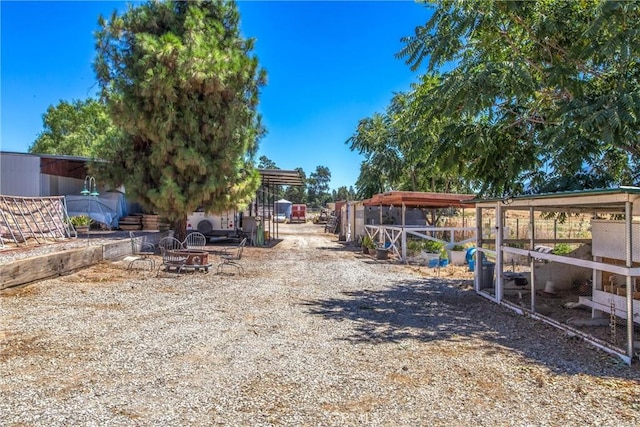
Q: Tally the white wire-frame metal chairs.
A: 4